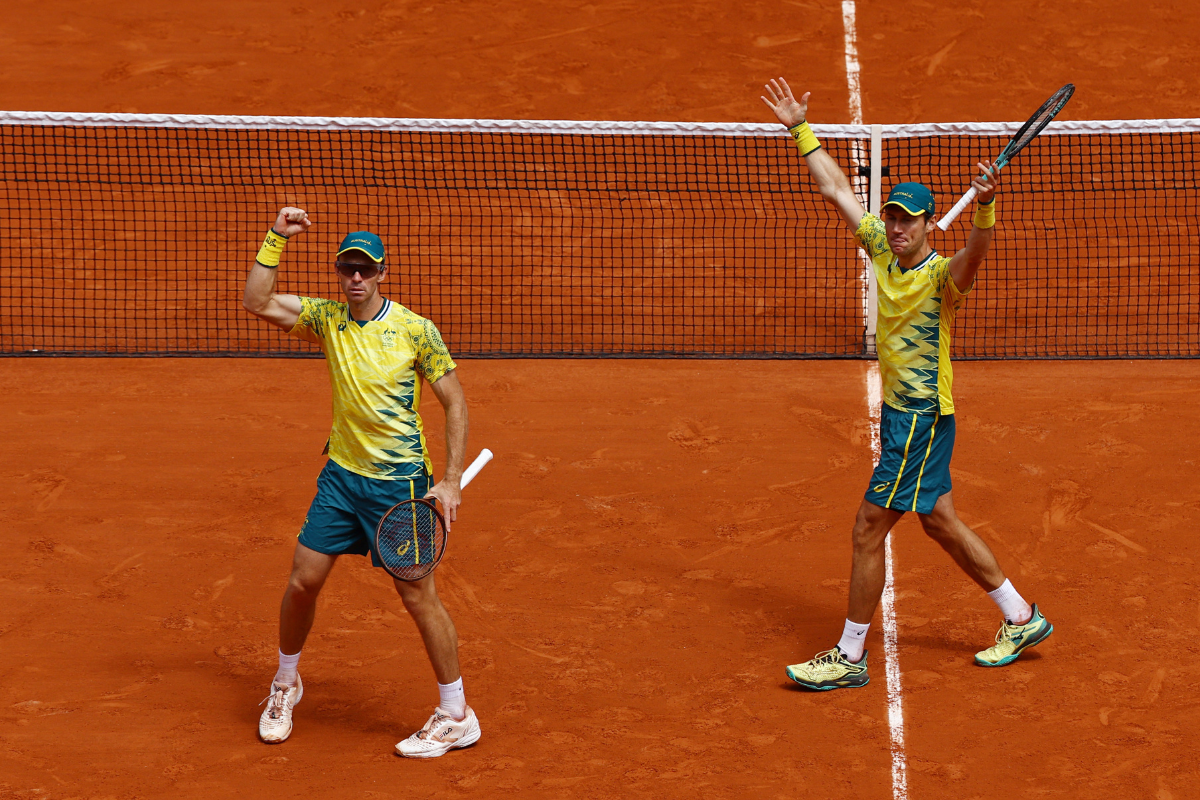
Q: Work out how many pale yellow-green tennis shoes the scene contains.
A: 2